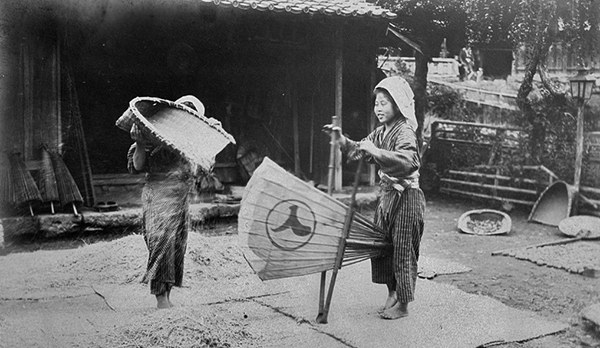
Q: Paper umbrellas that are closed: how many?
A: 3